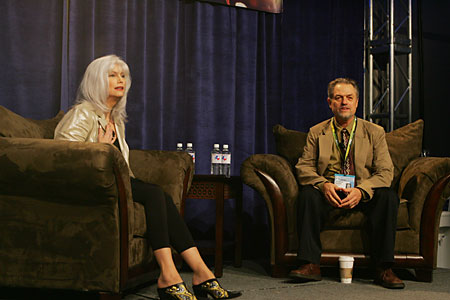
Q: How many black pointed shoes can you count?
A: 2